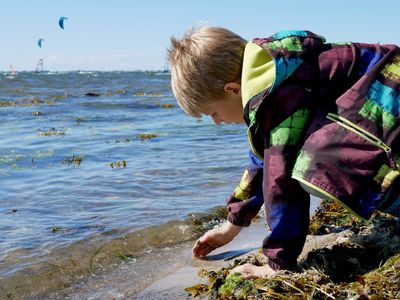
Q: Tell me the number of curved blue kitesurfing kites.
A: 2